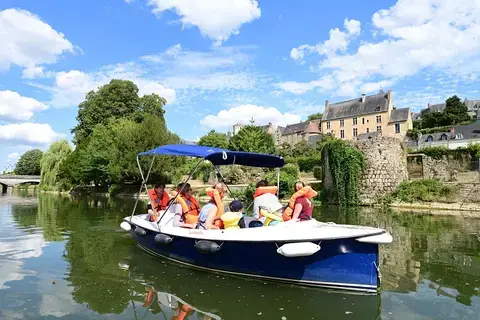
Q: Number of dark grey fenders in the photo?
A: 3